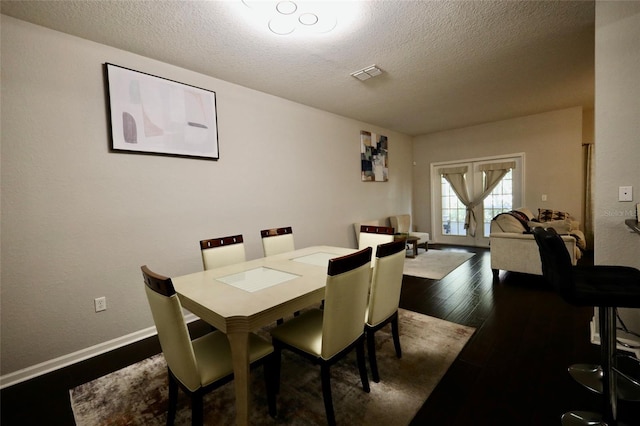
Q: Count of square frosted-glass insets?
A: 2